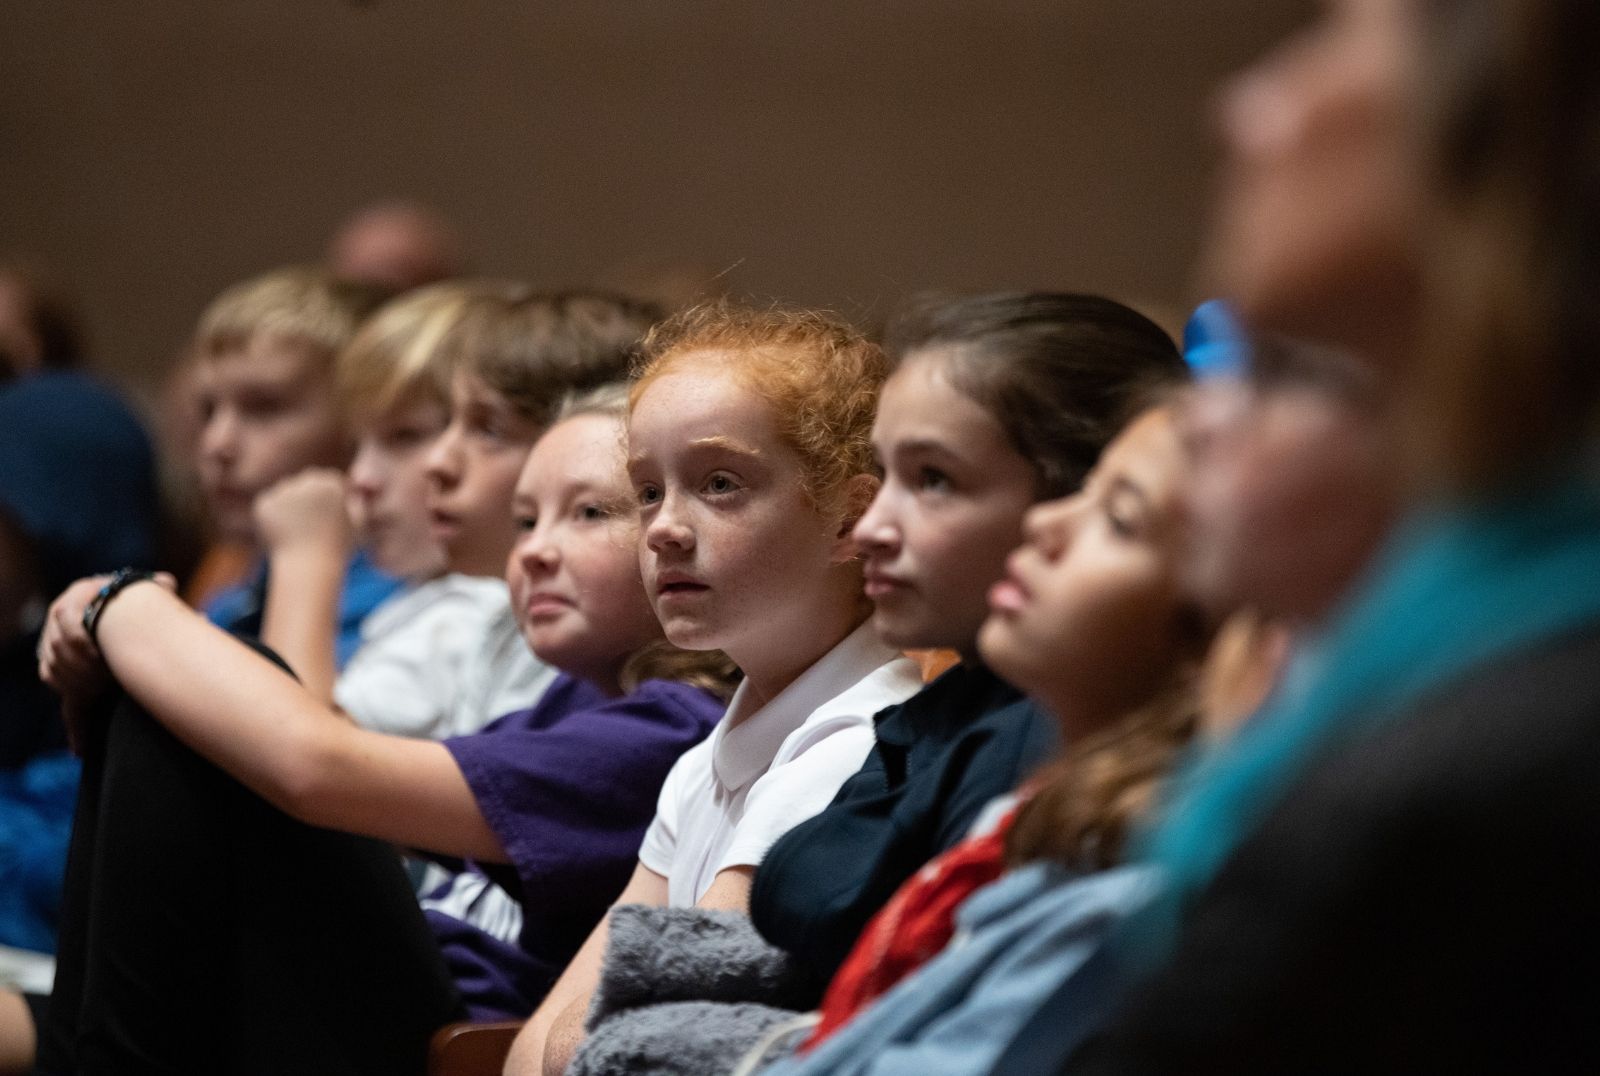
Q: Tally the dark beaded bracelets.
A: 1